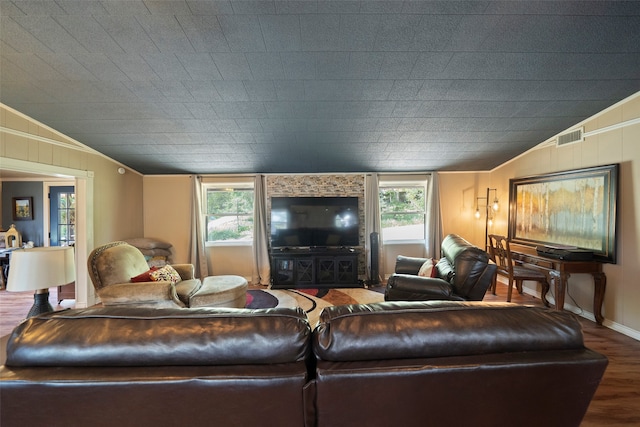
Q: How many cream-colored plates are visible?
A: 0